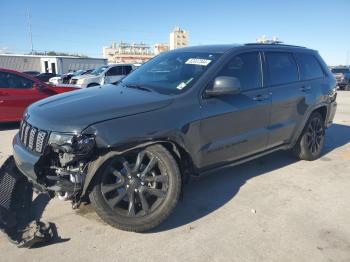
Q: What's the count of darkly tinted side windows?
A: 3